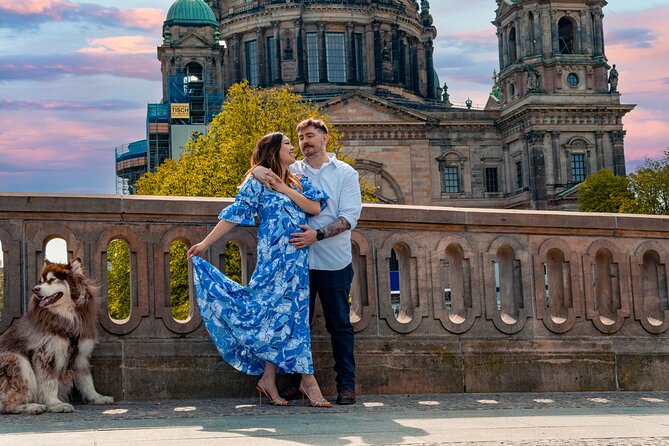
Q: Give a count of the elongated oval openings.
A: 12